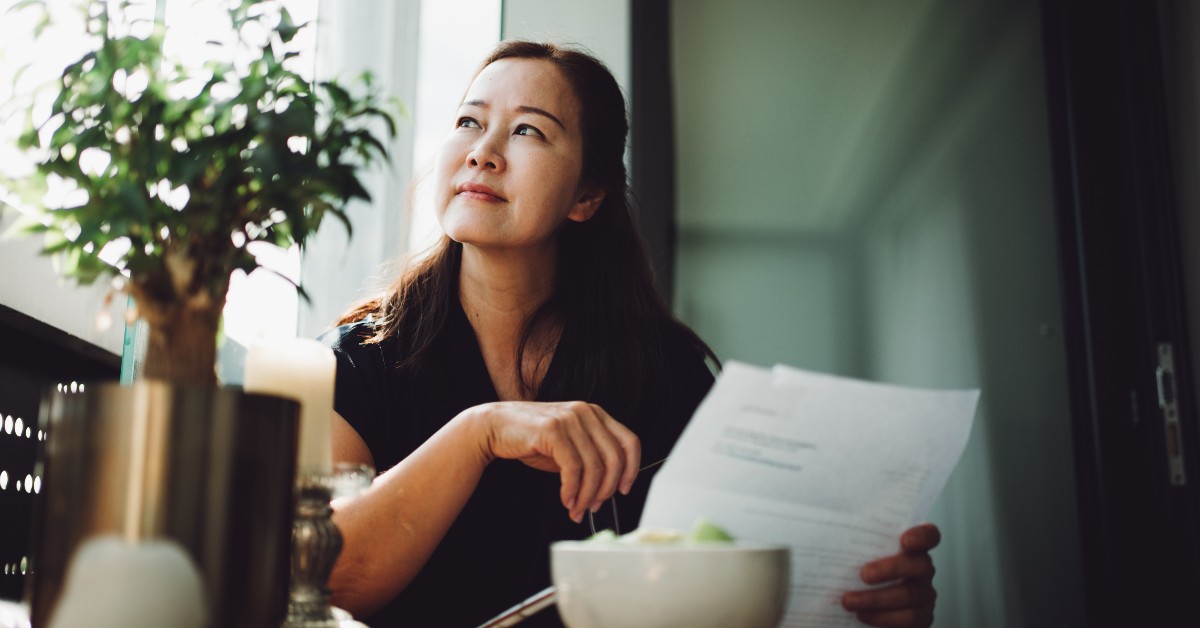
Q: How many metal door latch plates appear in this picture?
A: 1